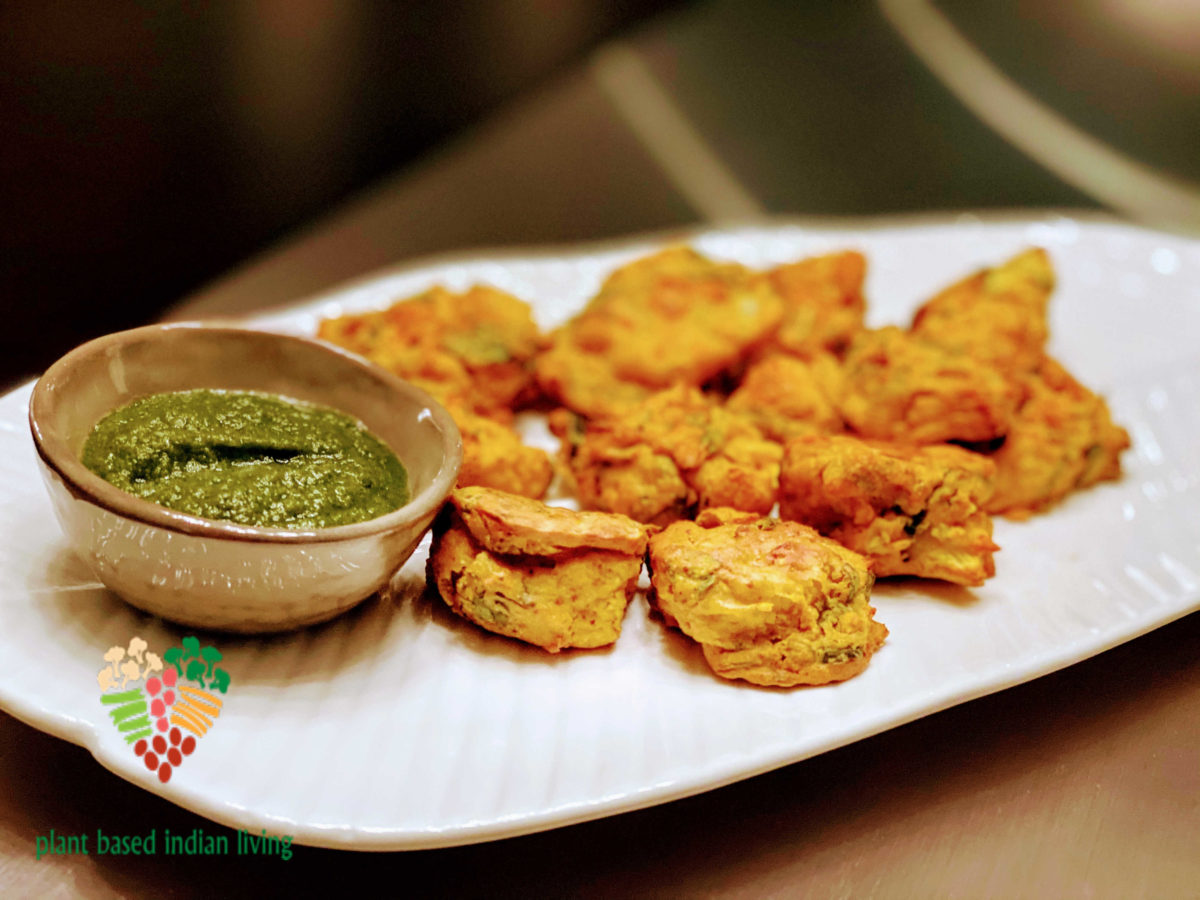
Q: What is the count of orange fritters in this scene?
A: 12